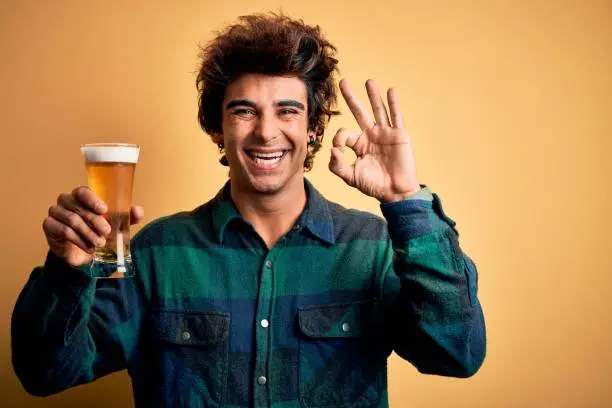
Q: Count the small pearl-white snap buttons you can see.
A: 5